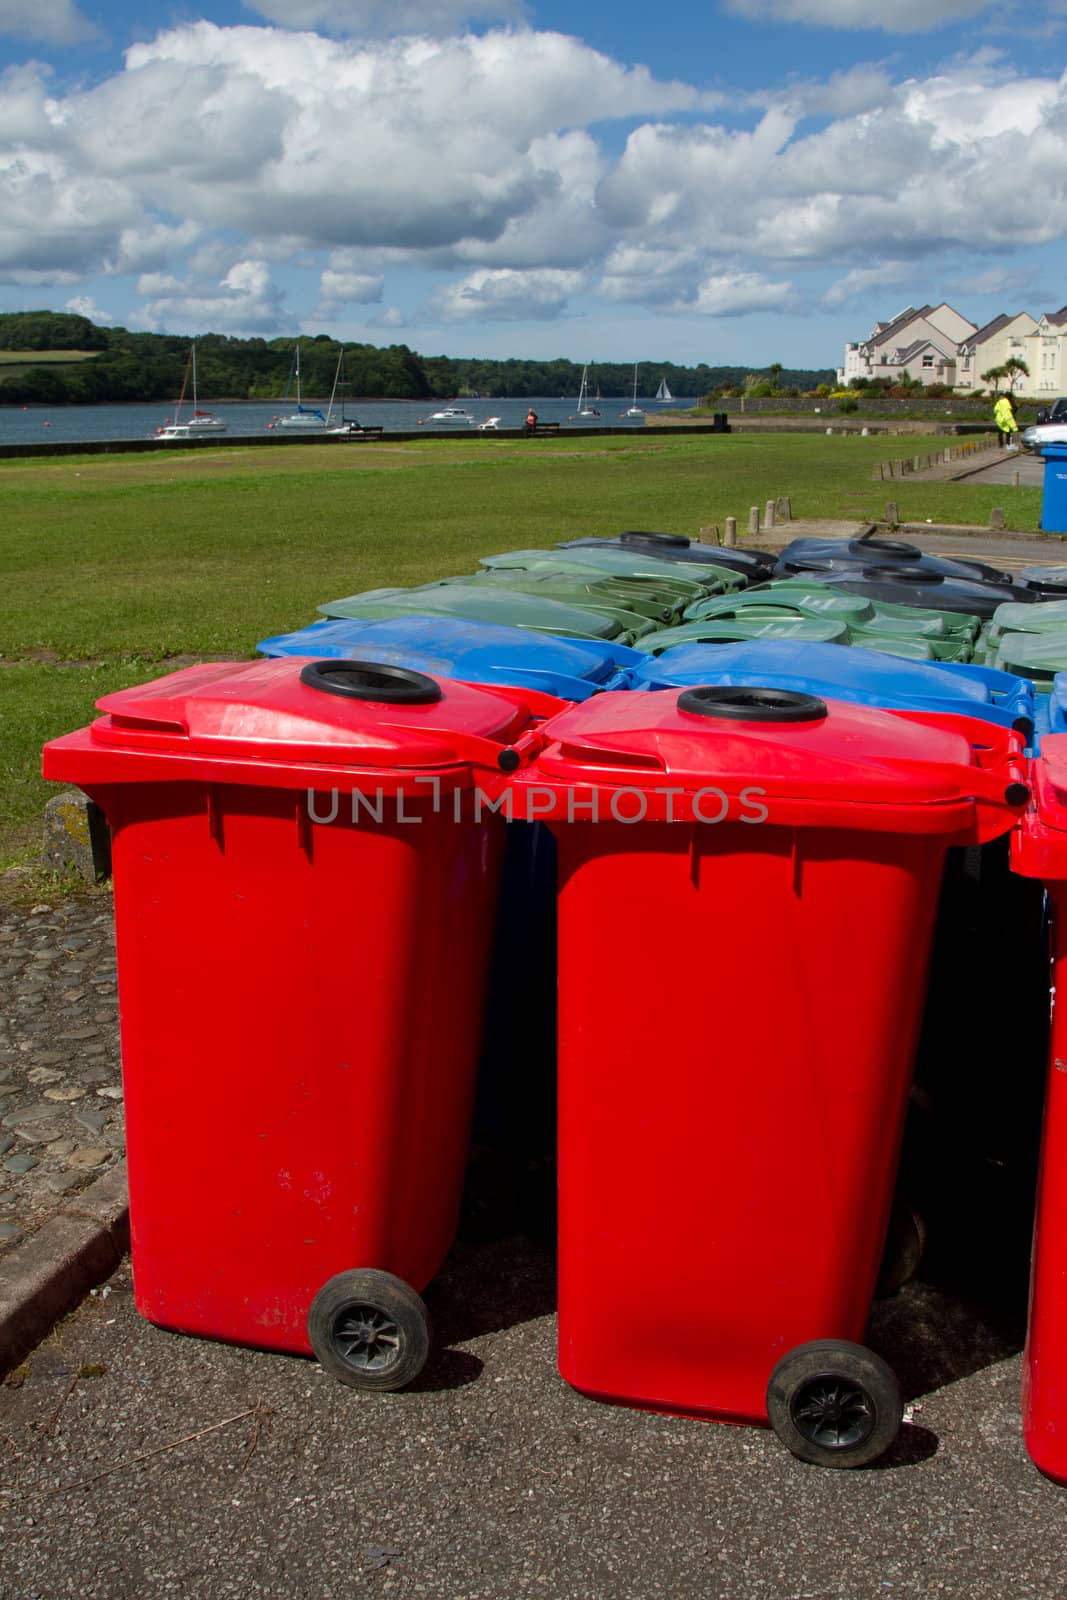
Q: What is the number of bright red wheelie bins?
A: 3